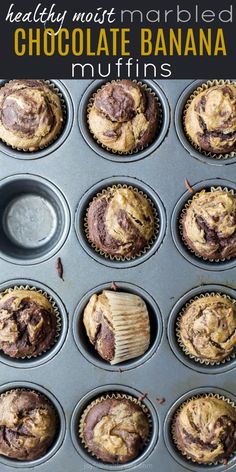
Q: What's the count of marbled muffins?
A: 11